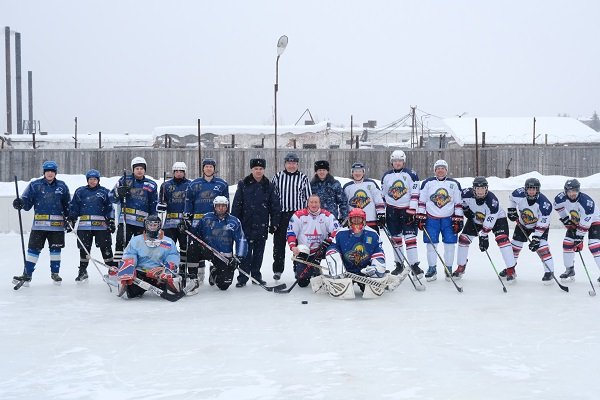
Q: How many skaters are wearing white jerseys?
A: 7